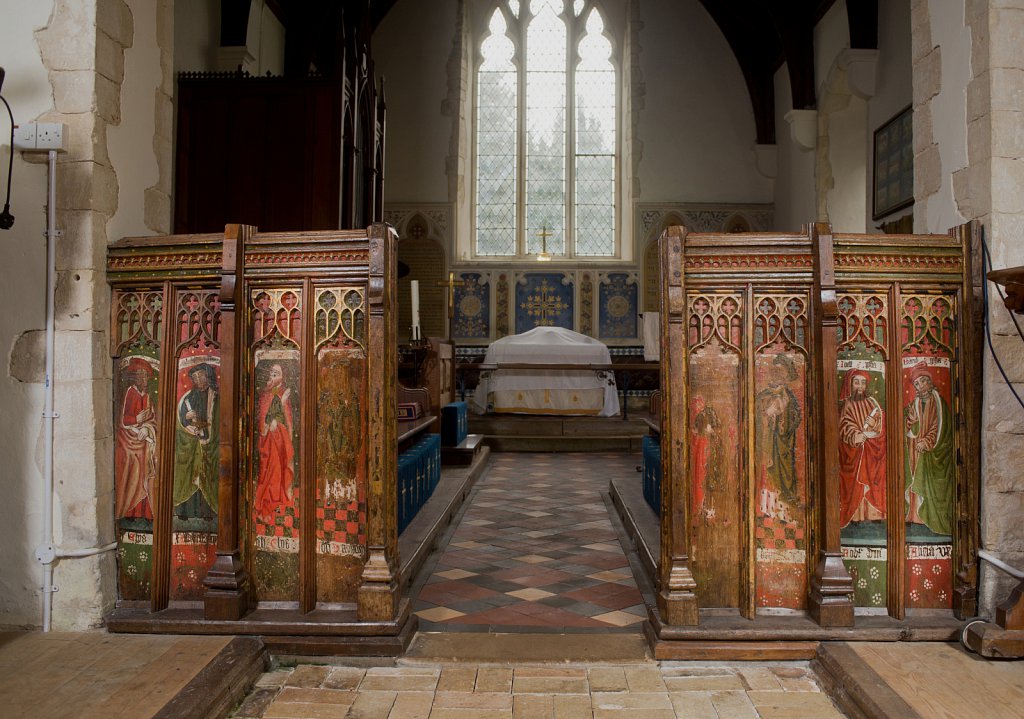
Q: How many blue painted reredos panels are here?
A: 3